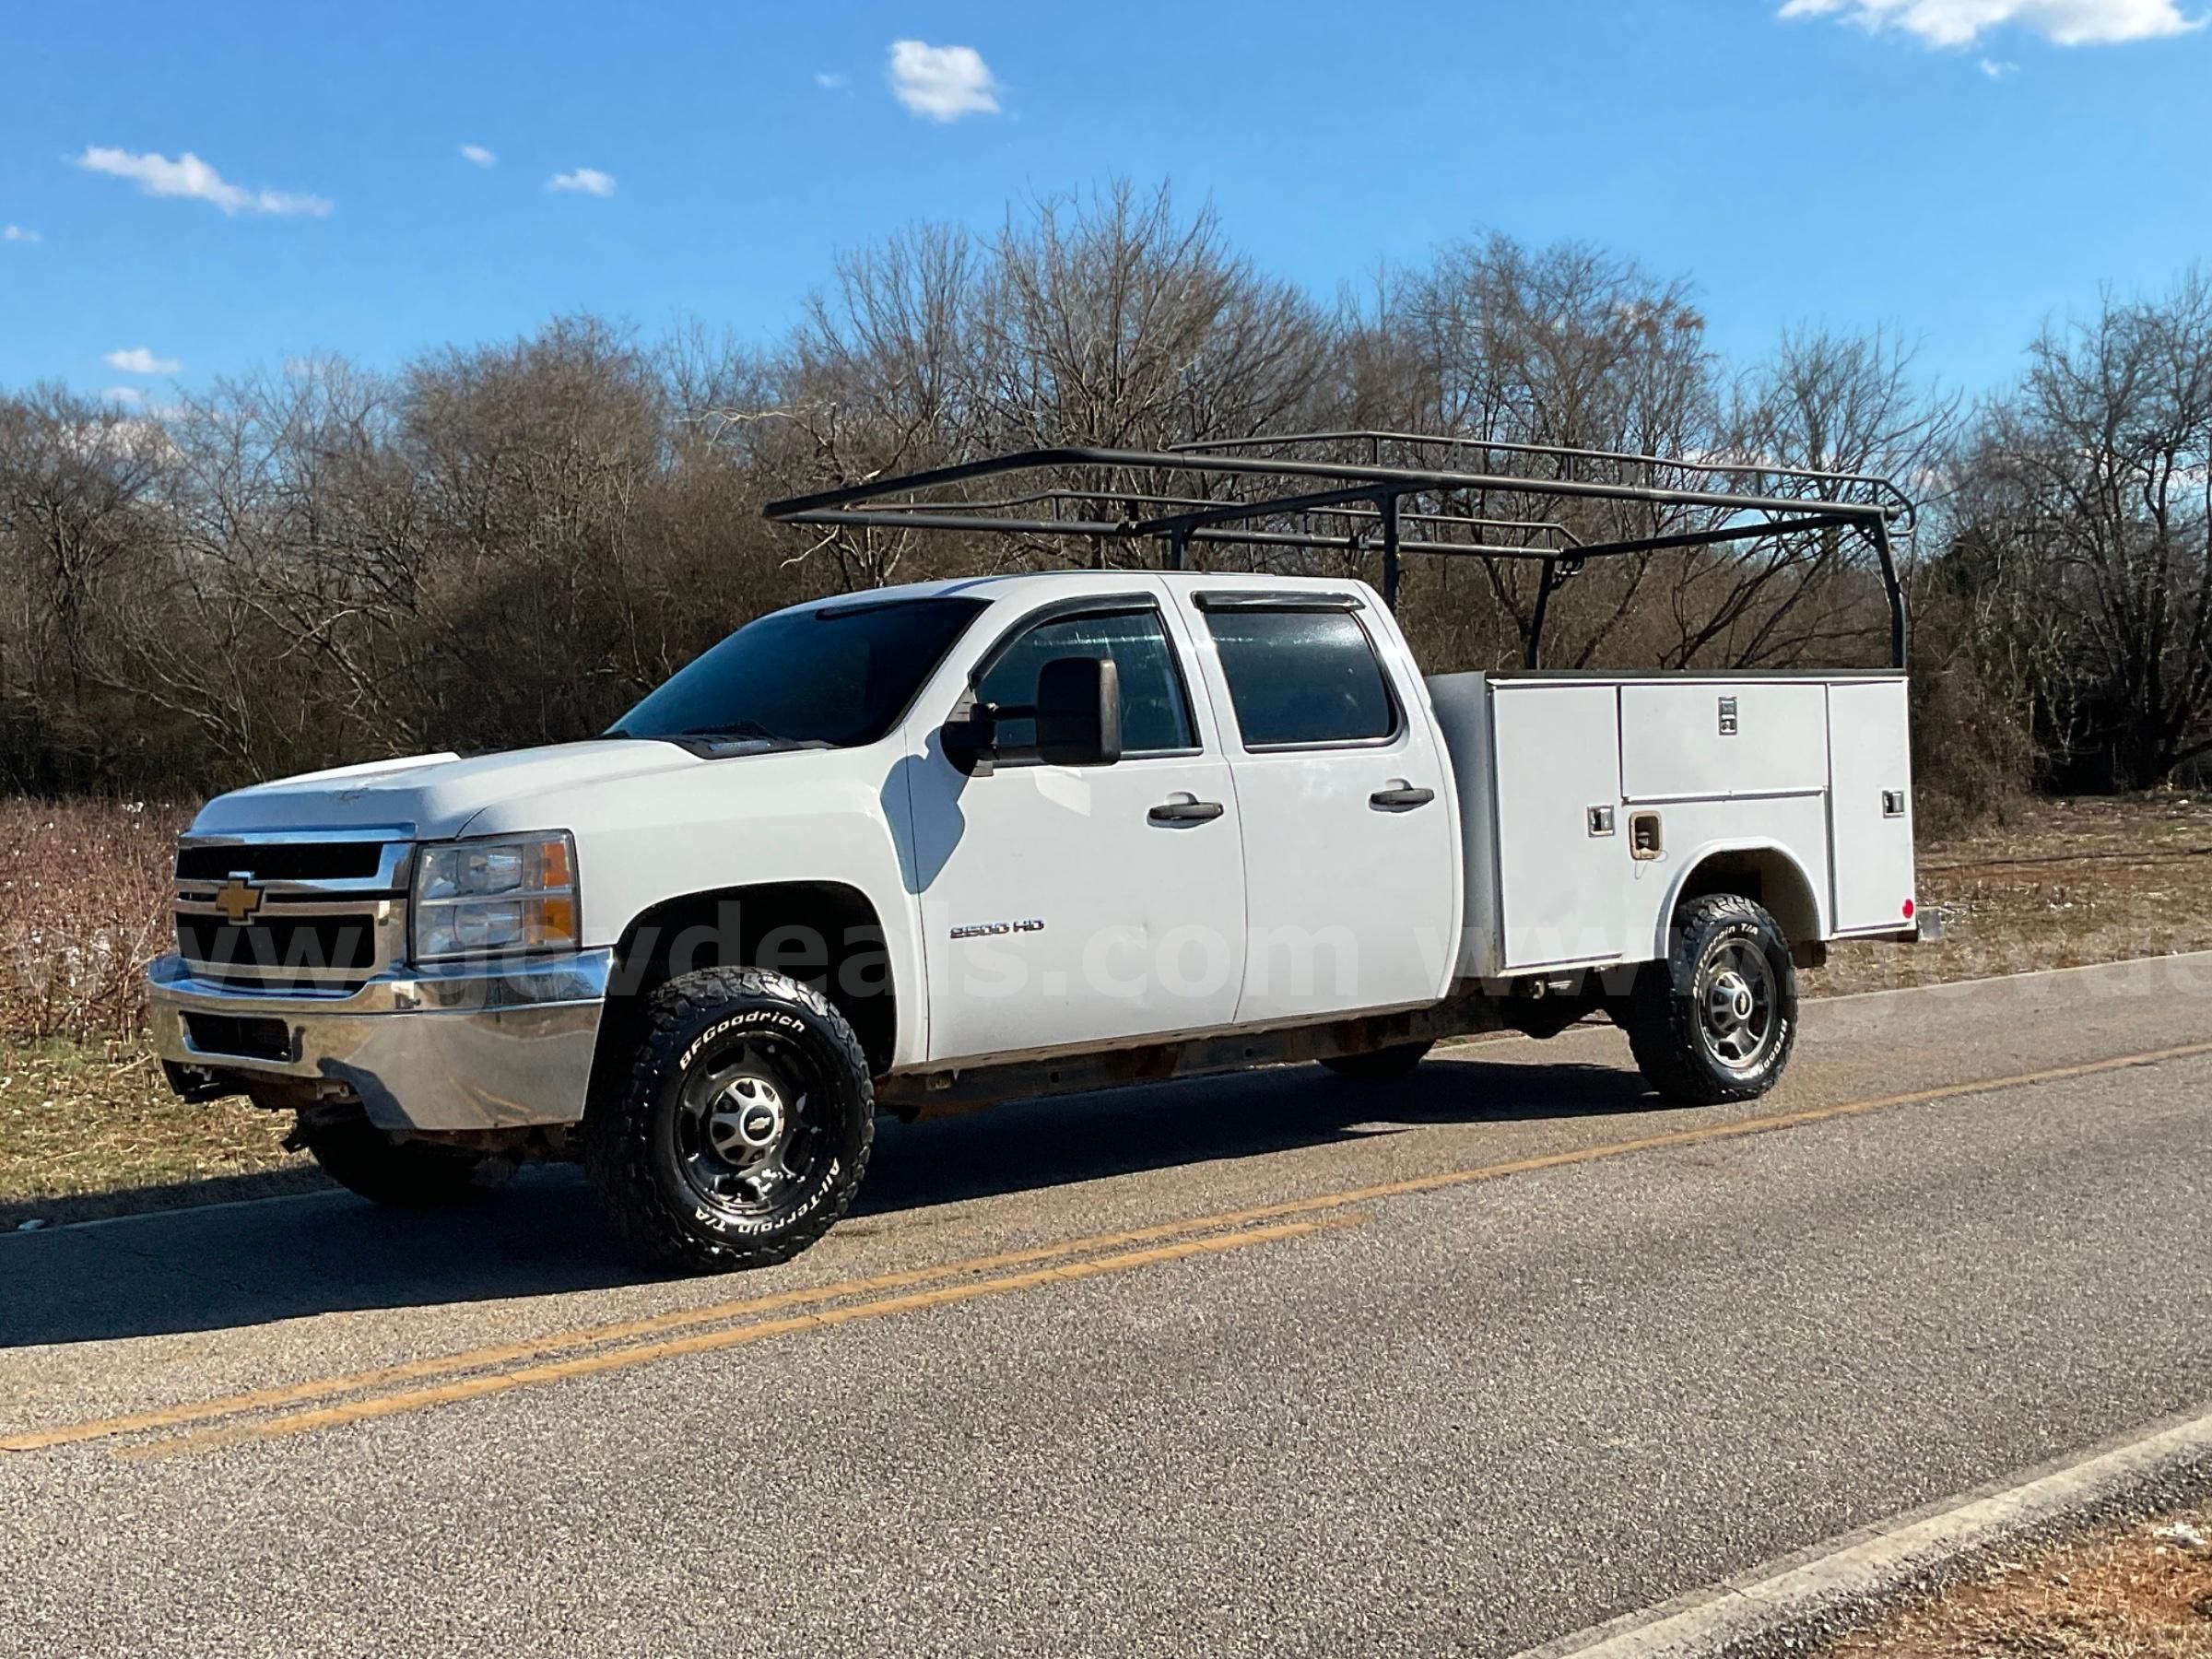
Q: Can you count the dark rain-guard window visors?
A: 2